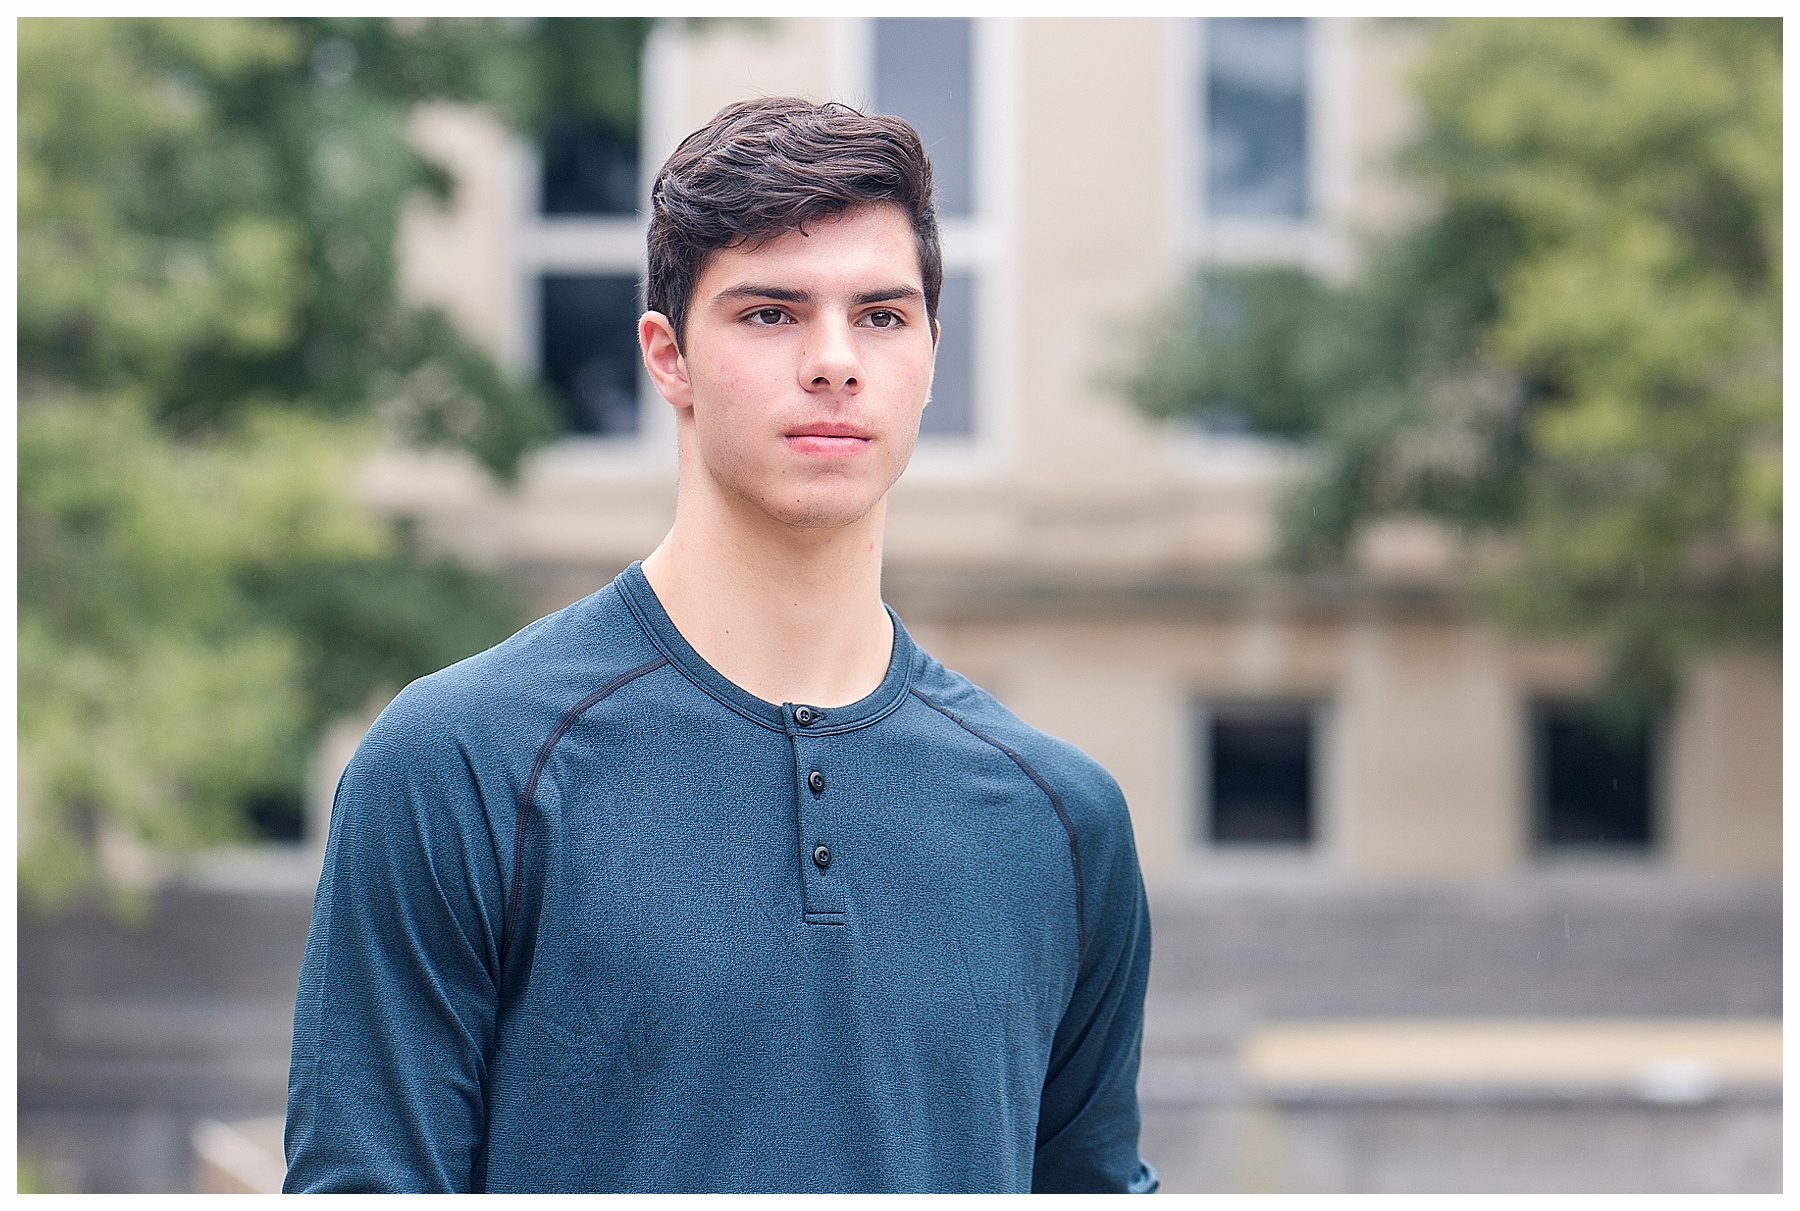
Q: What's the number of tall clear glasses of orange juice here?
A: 0